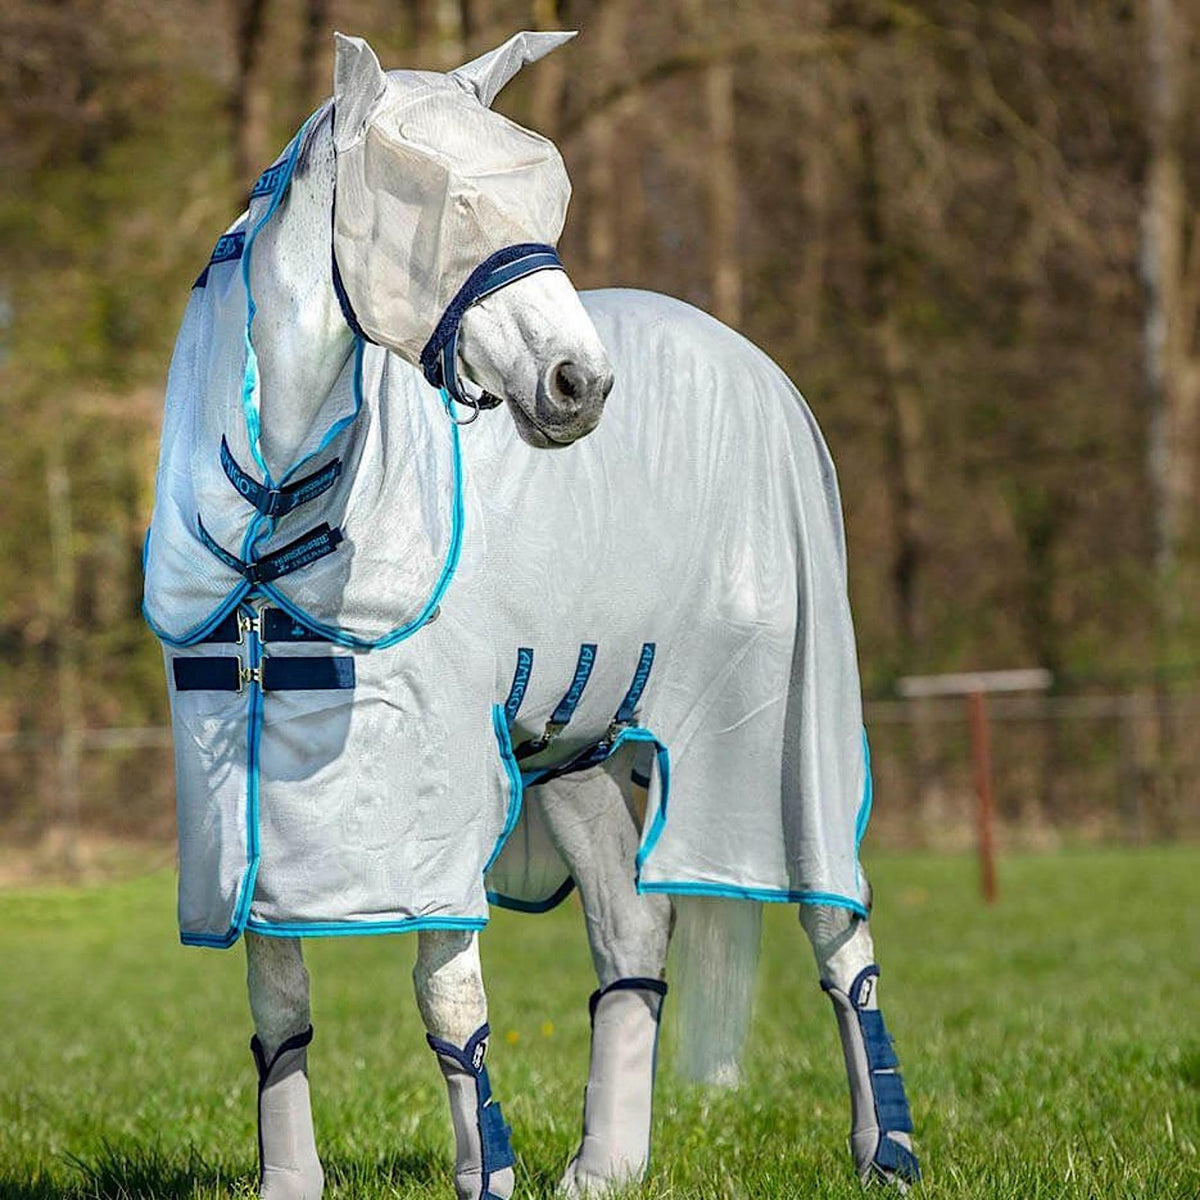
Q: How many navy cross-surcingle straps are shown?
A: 3